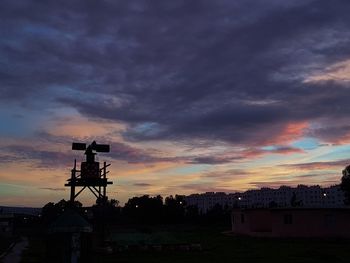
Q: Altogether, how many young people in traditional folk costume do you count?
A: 0